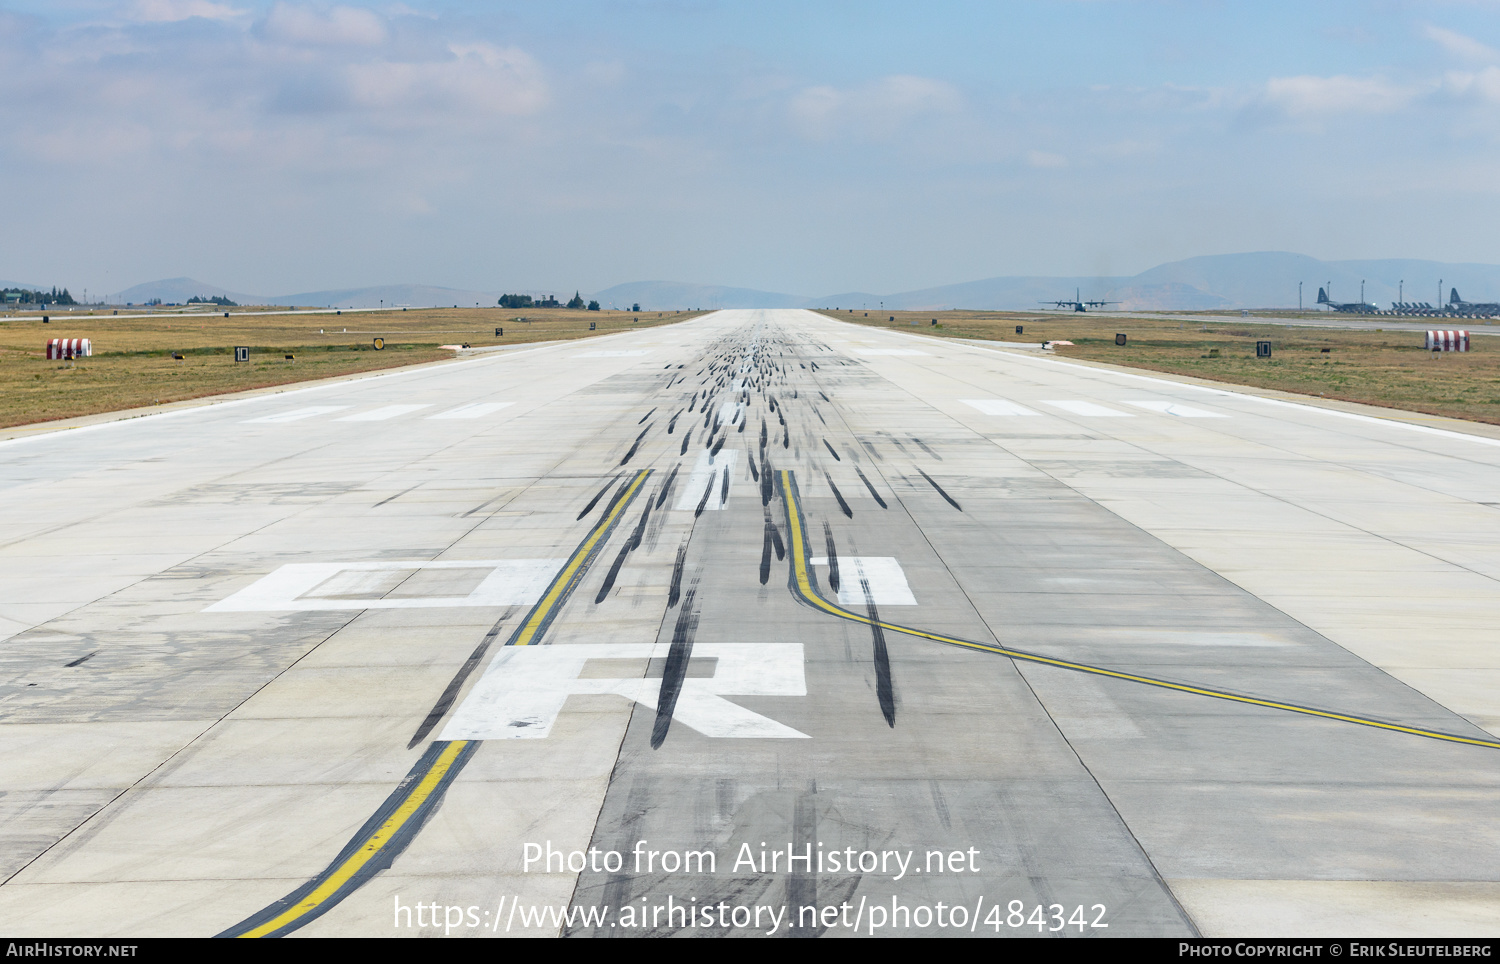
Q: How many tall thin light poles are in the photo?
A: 5